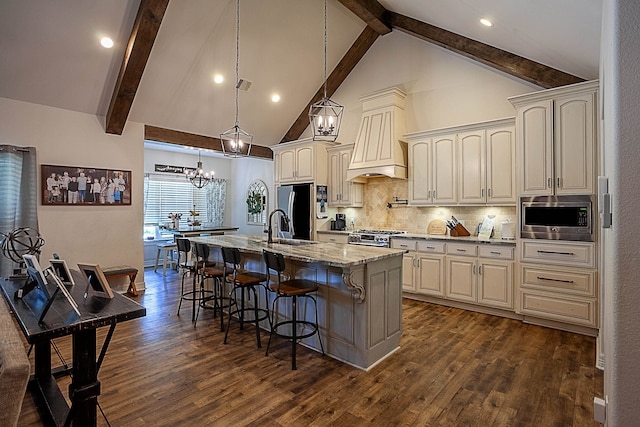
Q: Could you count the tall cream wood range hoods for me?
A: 1